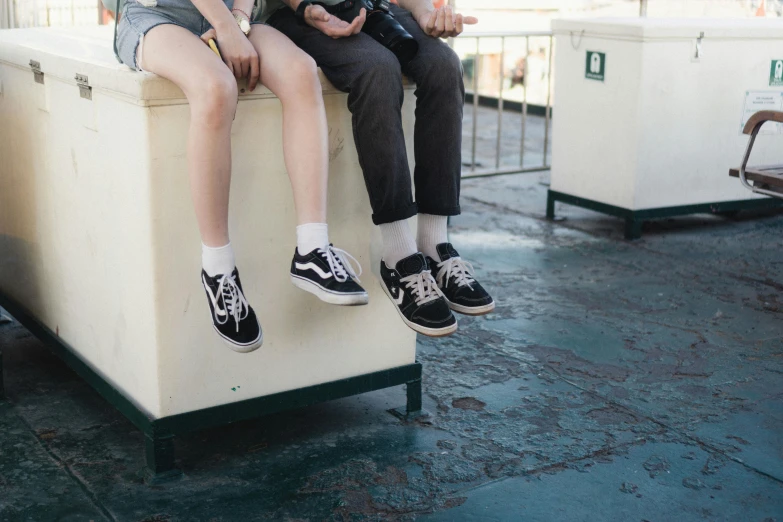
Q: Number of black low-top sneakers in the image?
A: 4